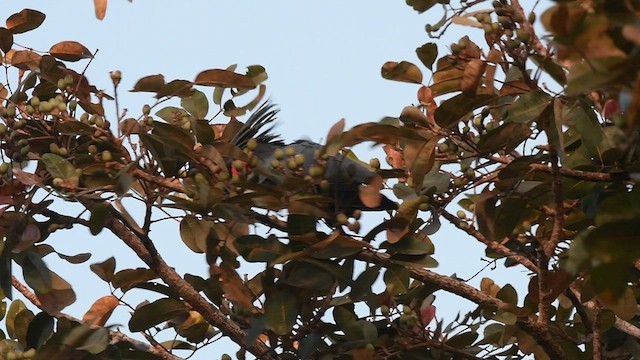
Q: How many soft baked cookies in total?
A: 0